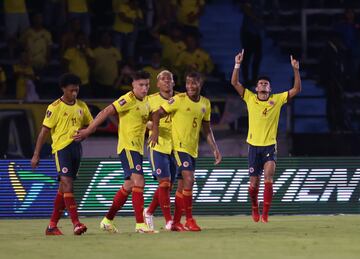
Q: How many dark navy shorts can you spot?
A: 5